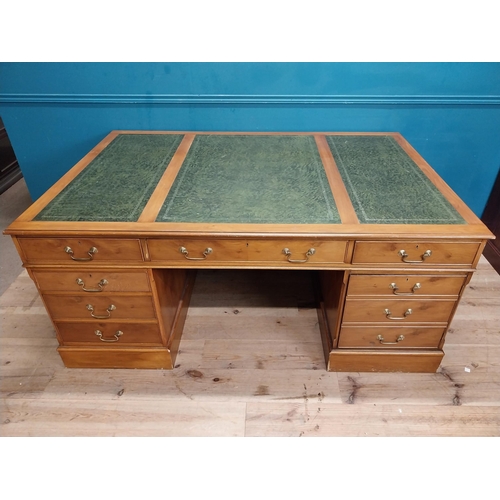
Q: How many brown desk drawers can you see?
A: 9